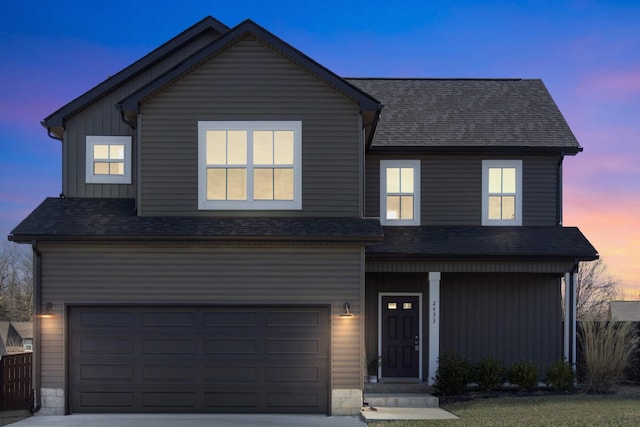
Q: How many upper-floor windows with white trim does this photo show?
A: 4